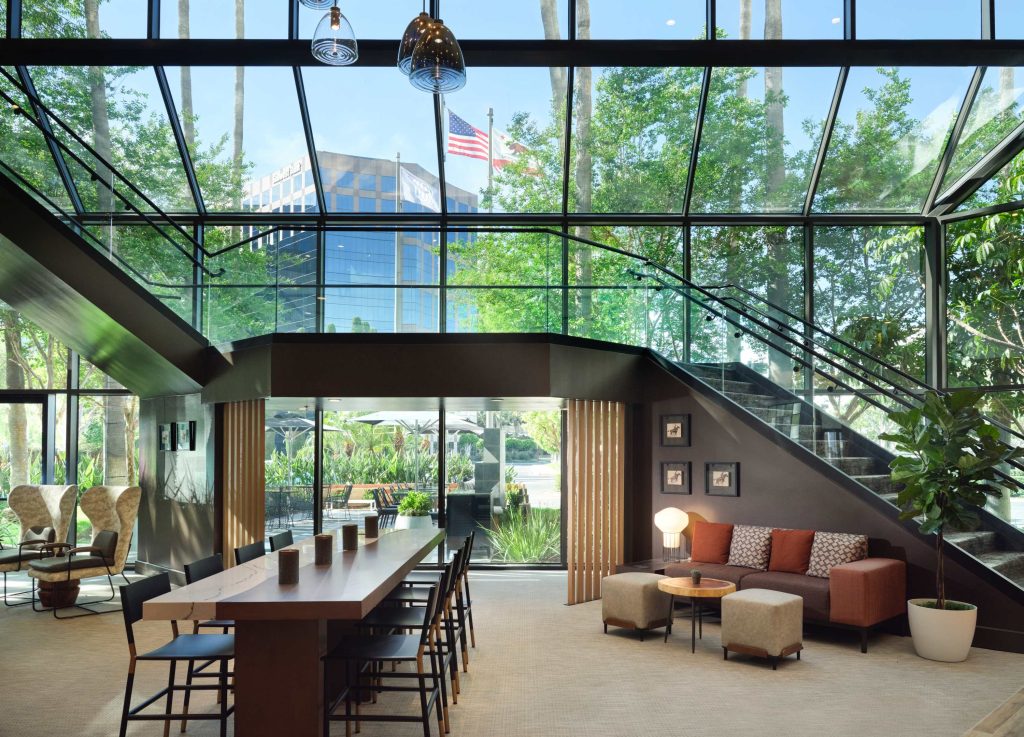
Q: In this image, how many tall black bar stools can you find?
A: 8